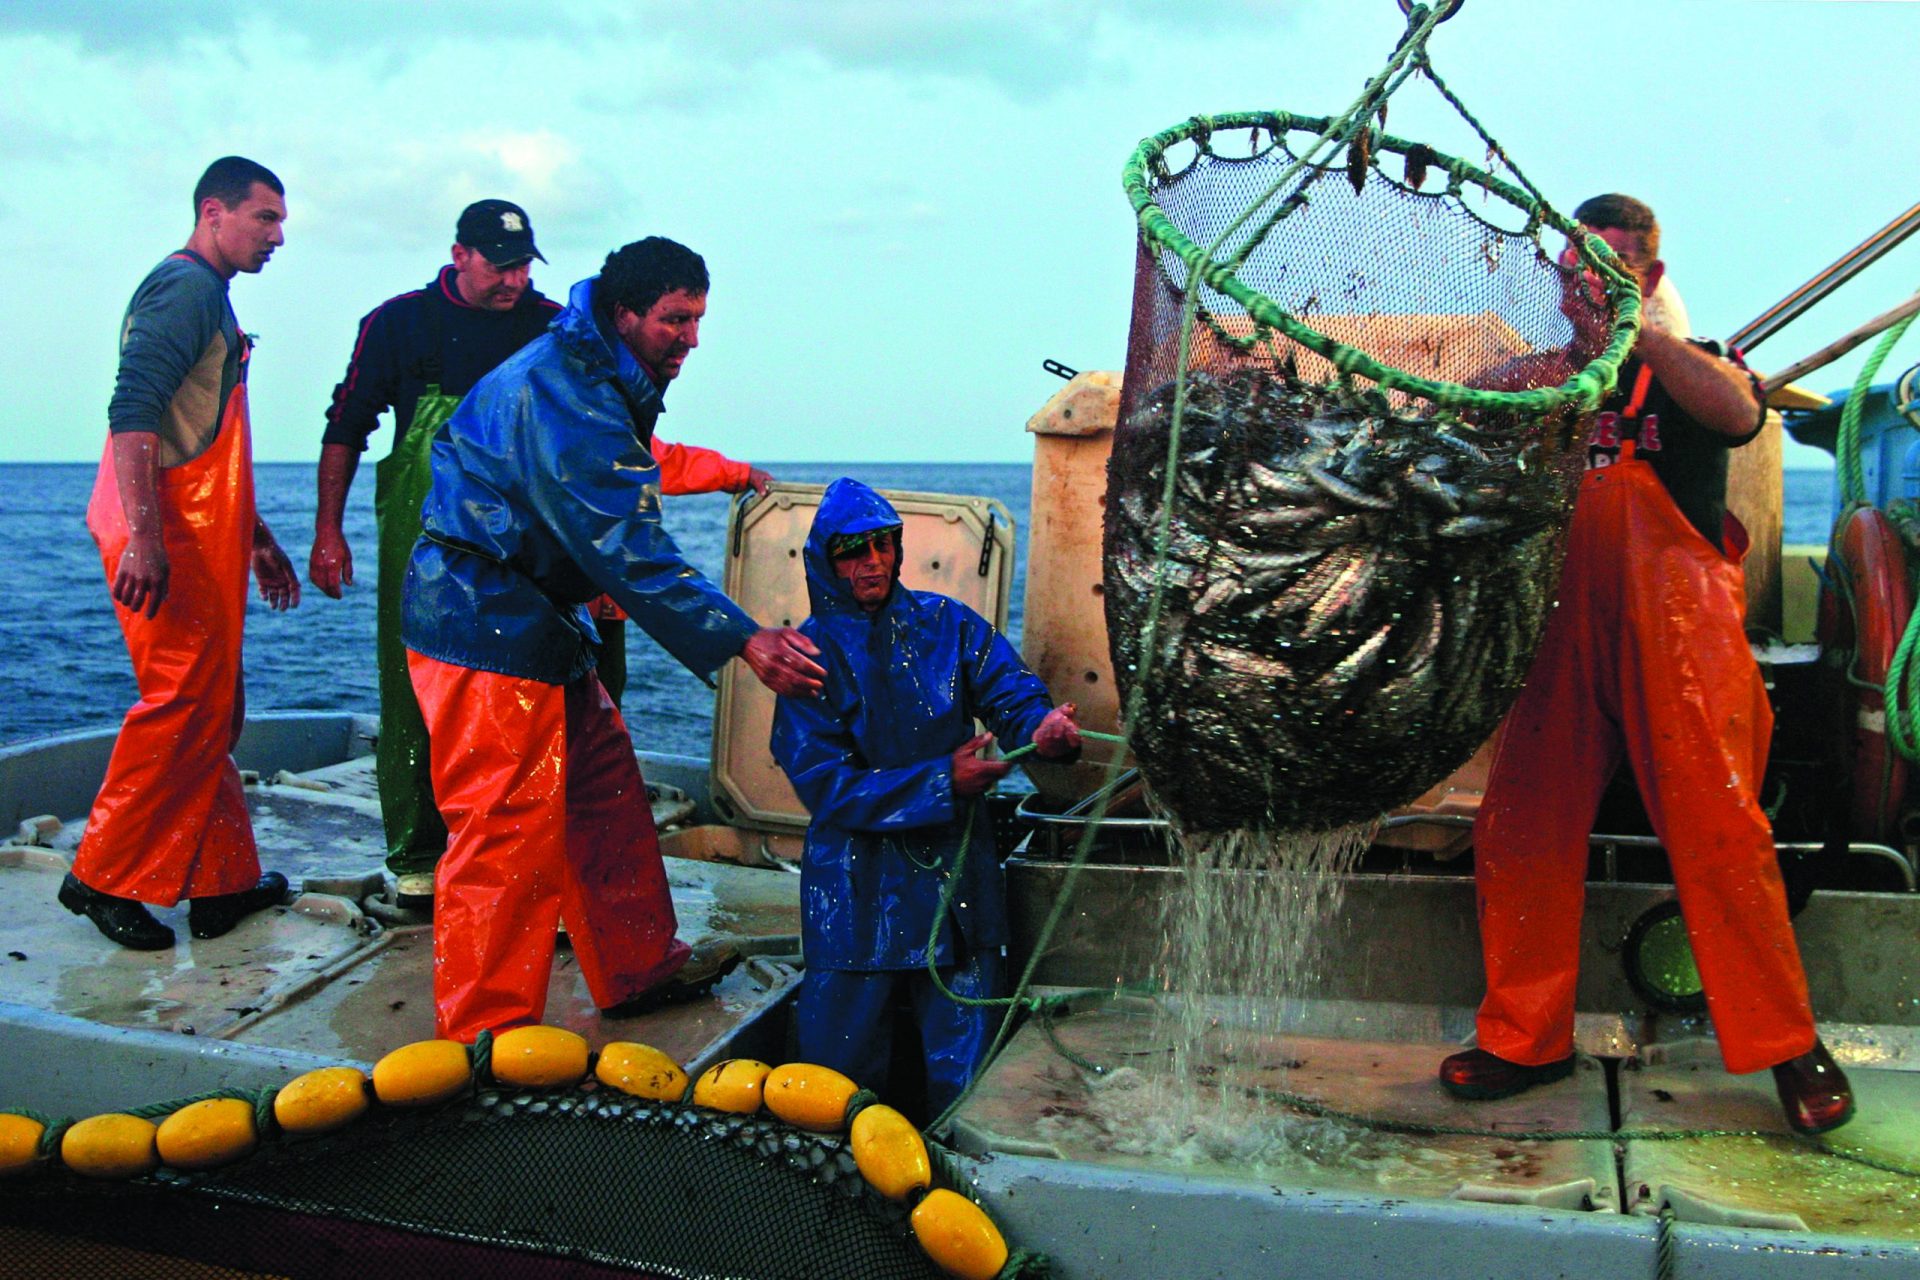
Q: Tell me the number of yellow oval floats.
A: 11